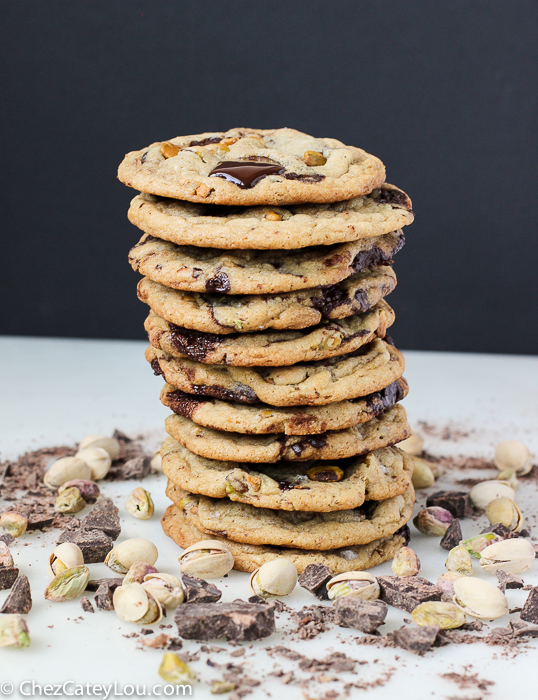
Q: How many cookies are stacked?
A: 11